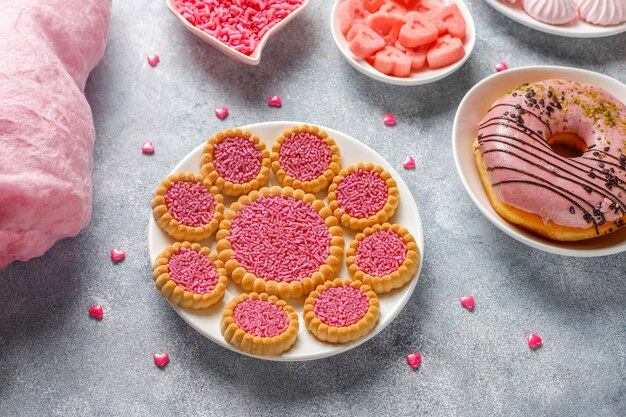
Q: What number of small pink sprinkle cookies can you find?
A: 8